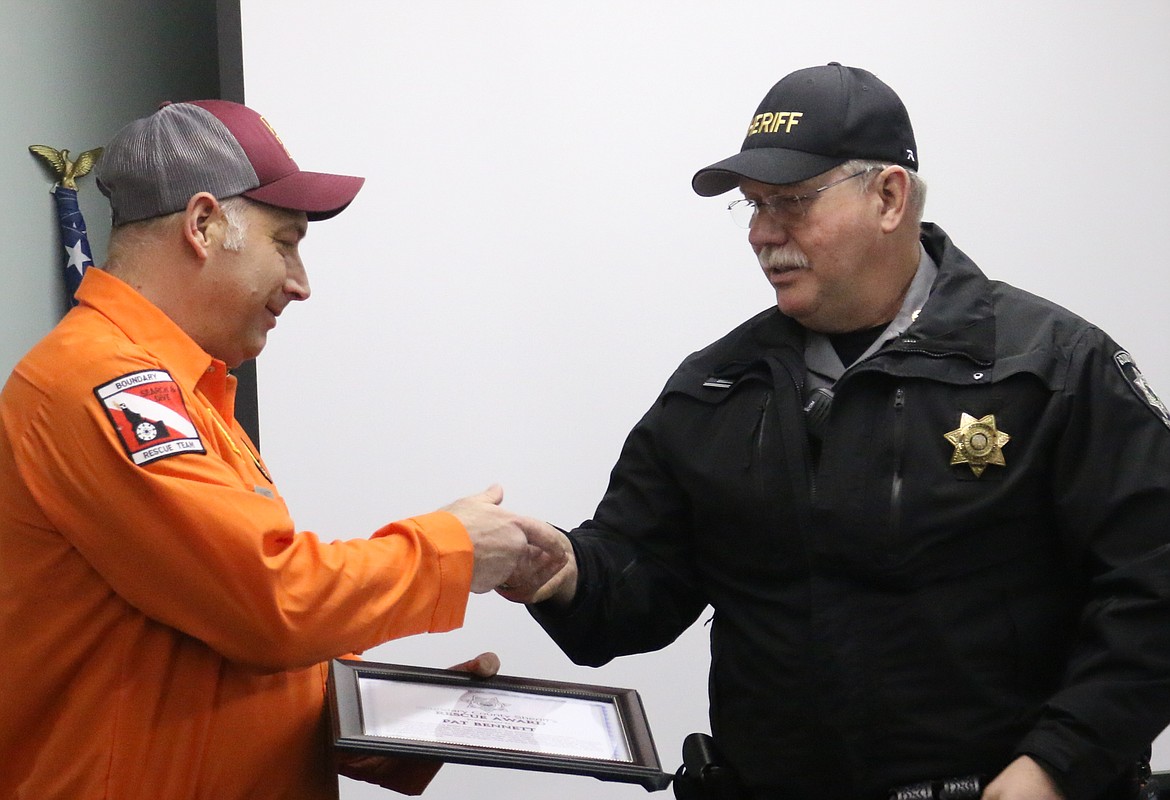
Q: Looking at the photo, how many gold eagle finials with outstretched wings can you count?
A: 1